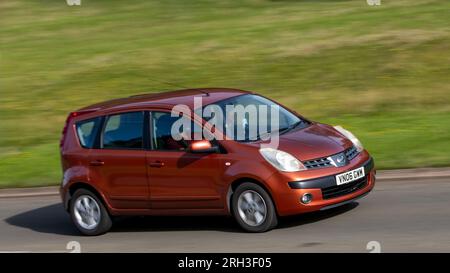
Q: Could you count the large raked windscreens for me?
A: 1